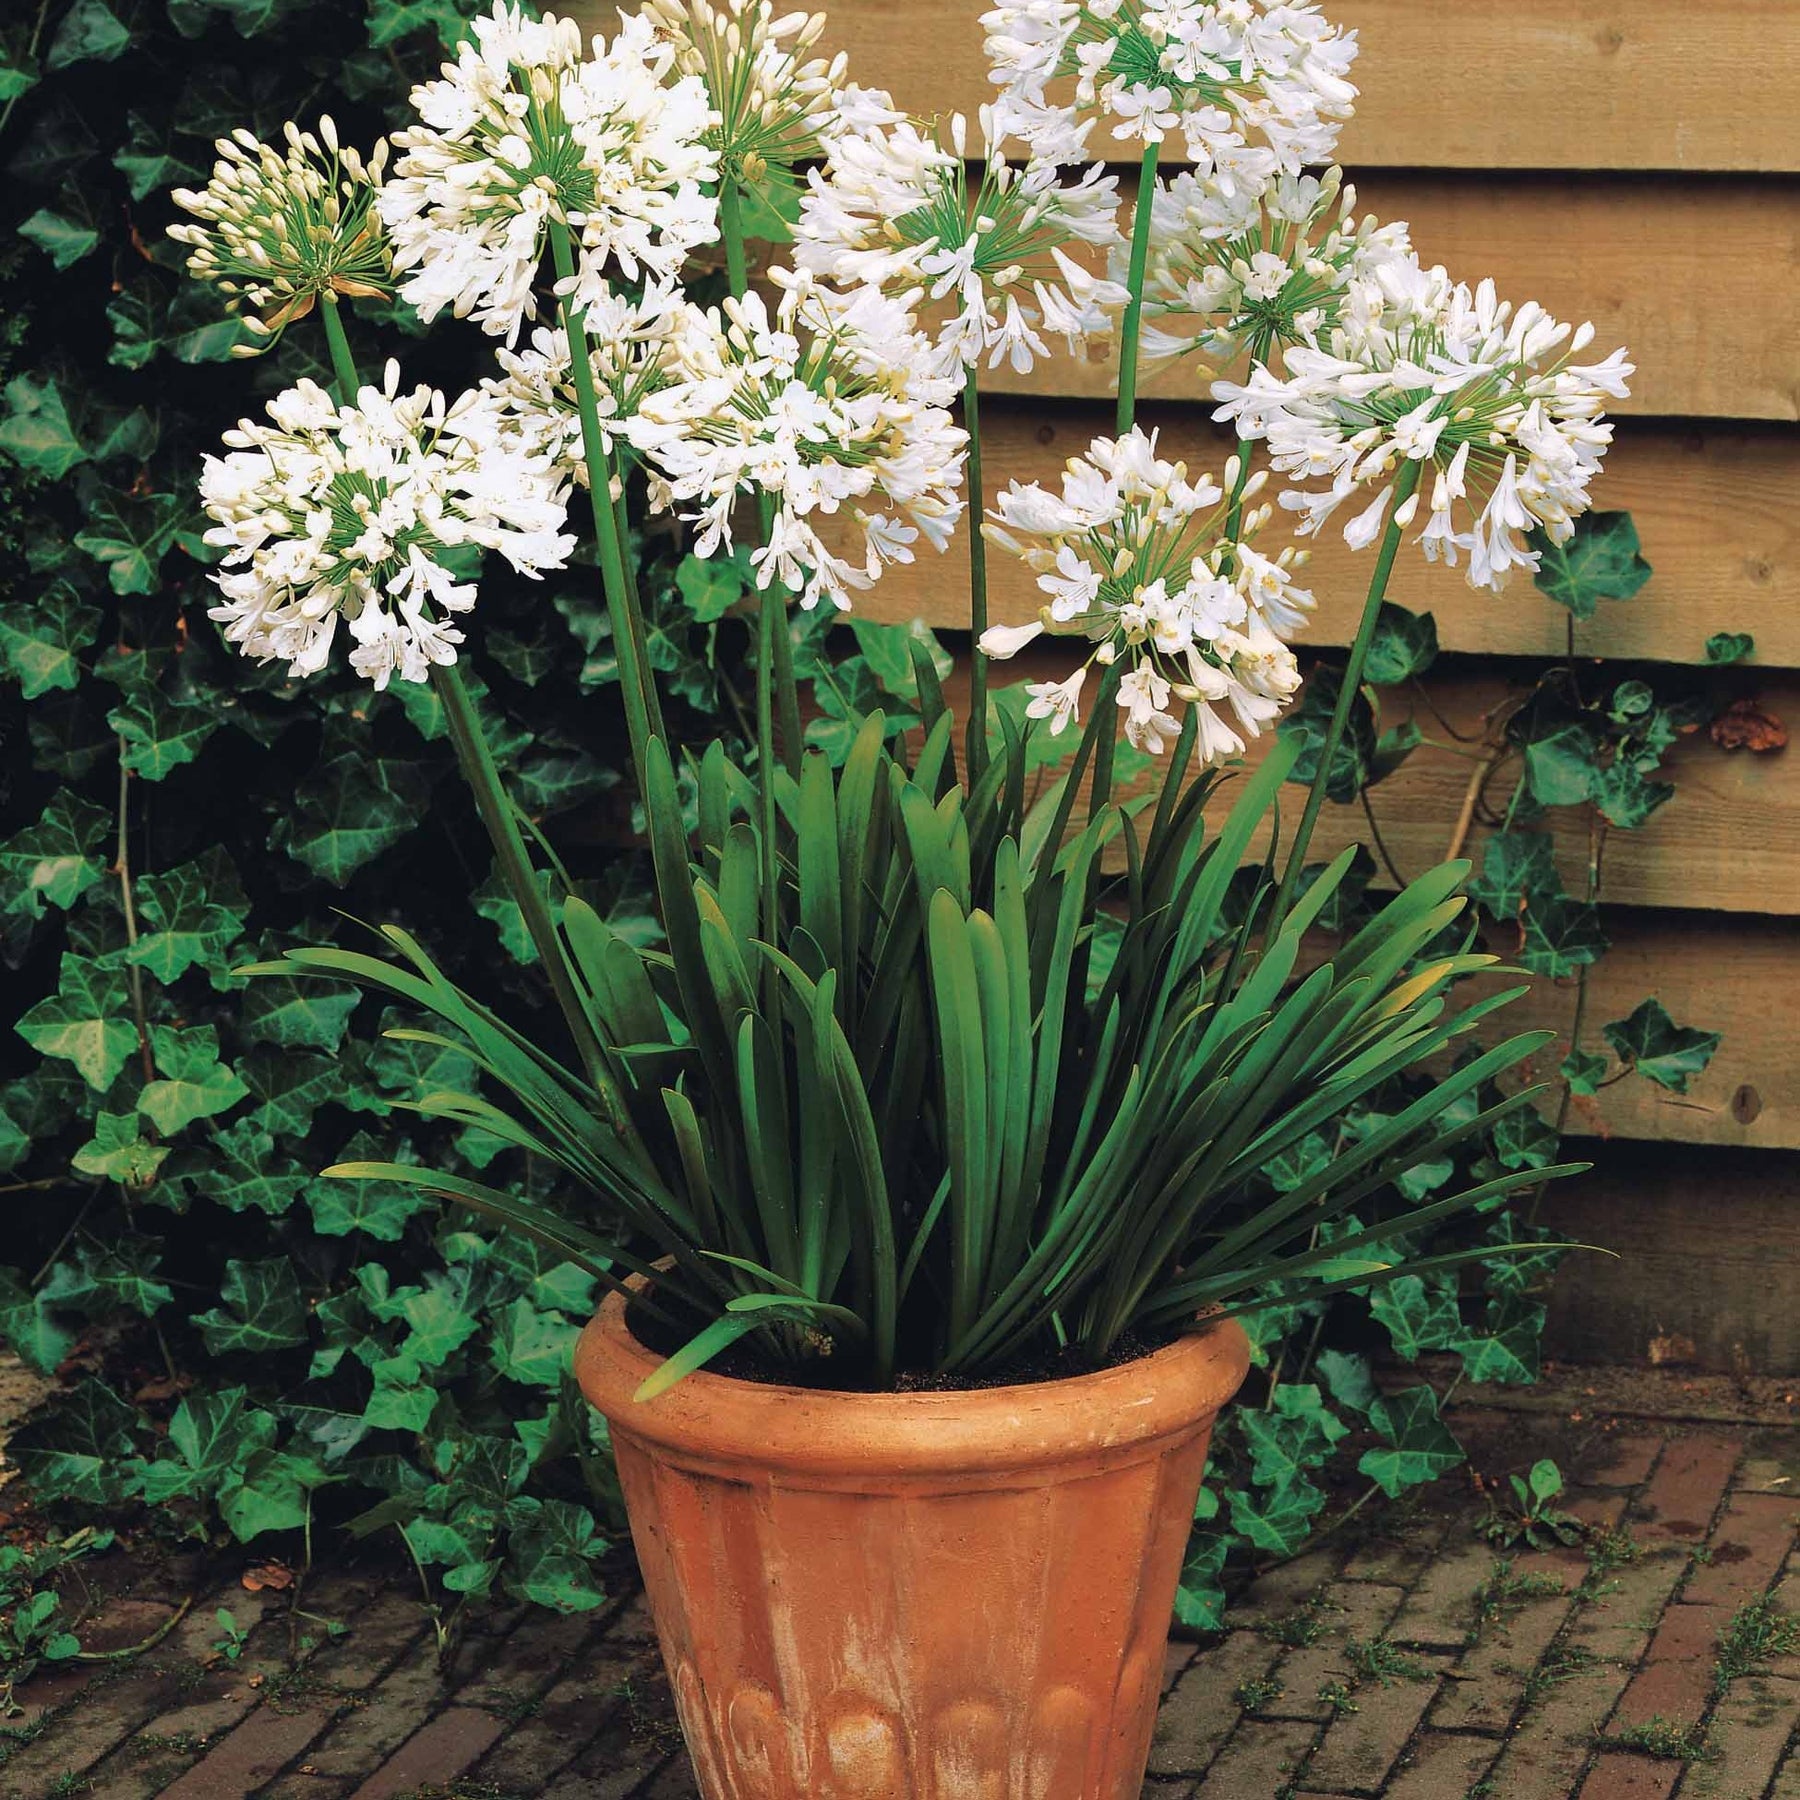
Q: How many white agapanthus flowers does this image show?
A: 11